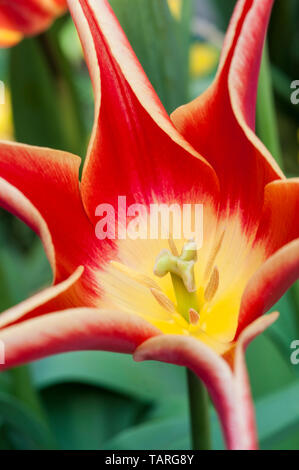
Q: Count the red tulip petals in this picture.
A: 6